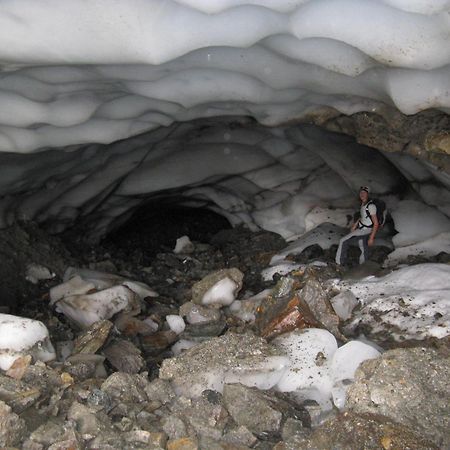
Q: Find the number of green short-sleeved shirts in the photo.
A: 0